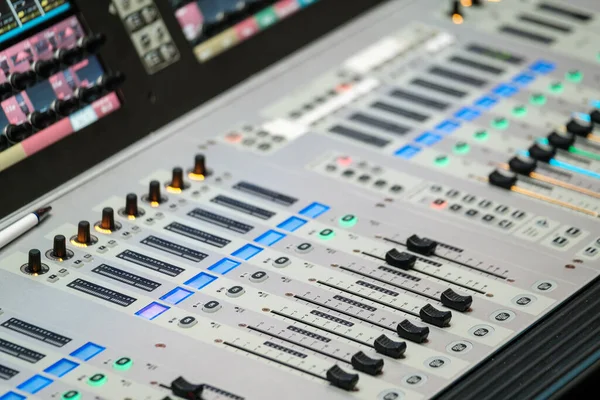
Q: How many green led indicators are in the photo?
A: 13